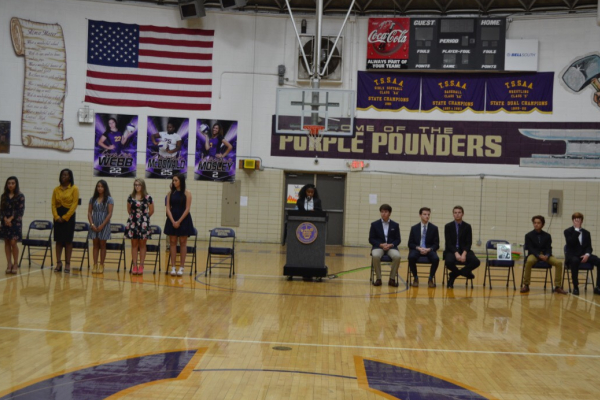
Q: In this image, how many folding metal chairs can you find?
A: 12